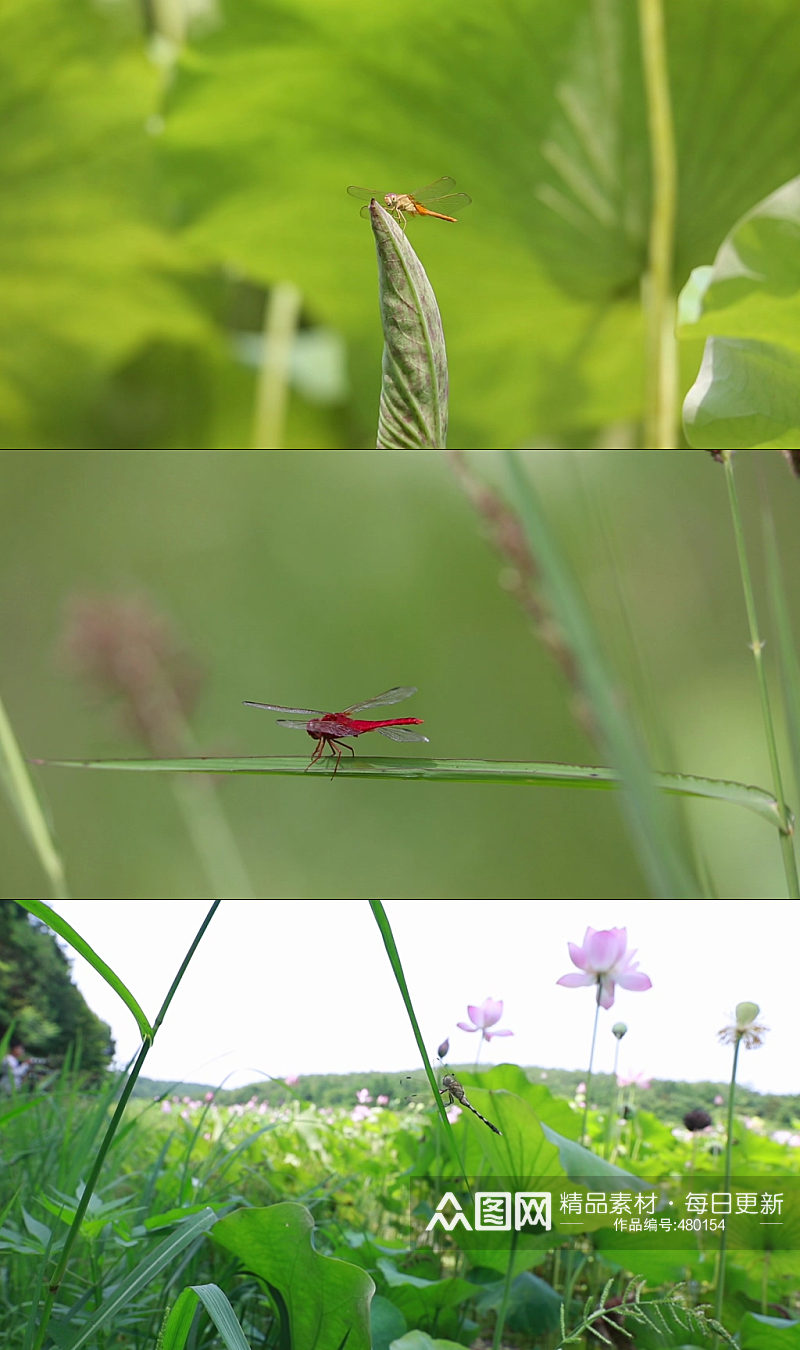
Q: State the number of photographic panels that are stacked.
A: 3